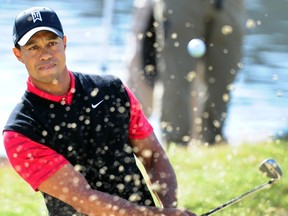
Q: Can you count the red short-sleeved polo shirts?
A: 1